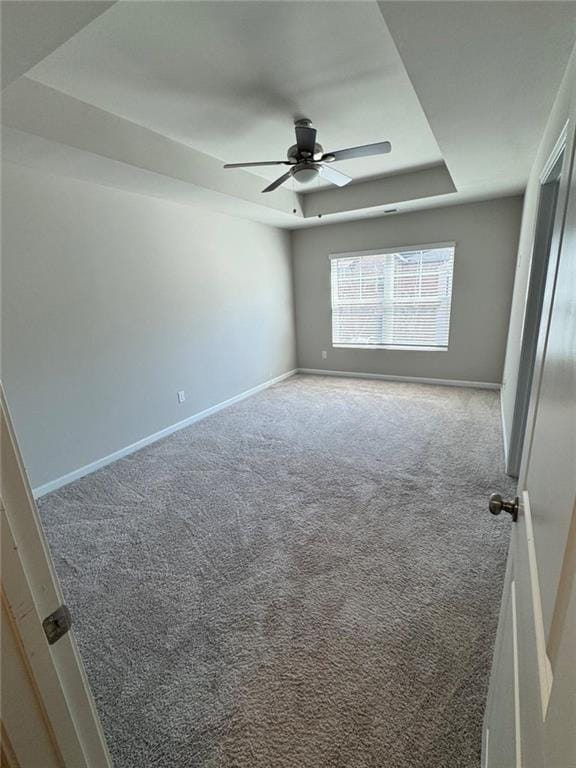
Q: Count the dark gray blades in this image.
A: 4